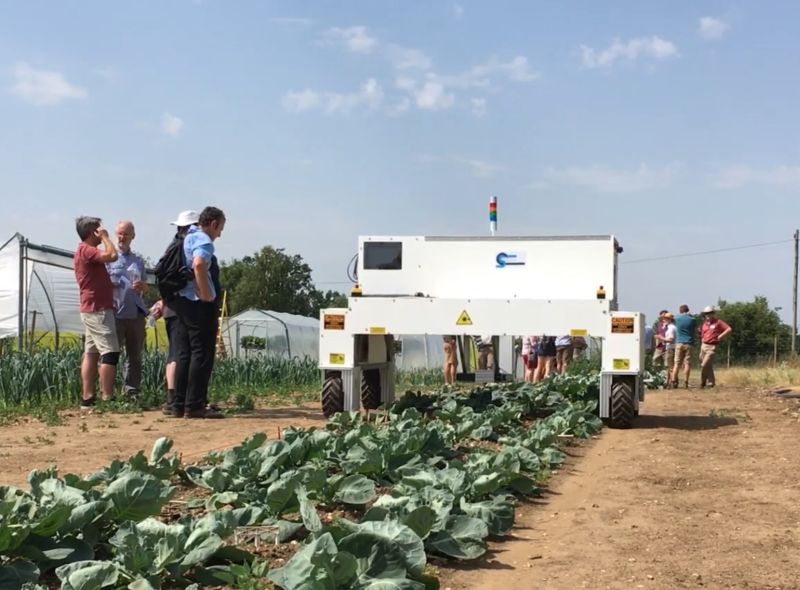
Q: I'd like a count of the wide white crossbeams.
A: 1